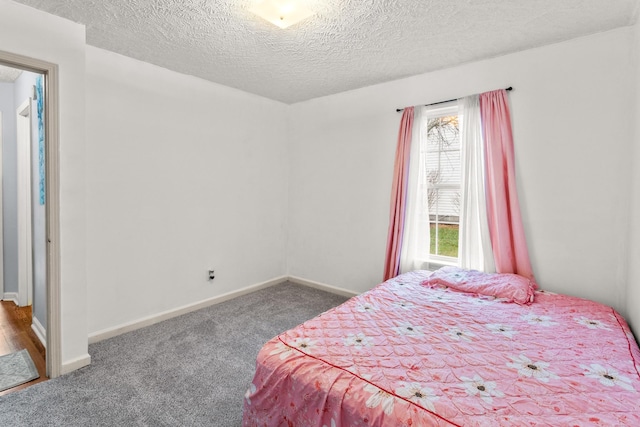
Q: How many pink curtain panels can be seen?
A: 2